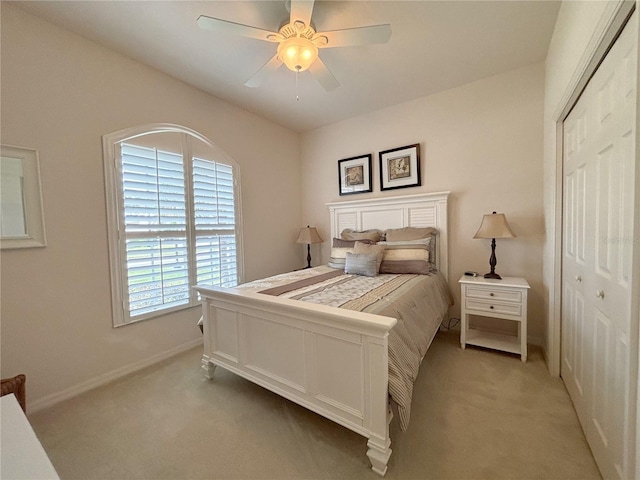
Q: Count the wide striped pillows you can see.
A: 2